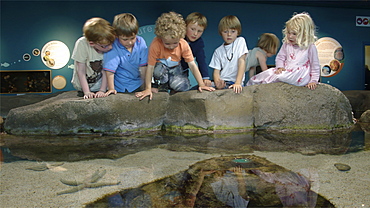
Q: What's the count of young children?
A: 7